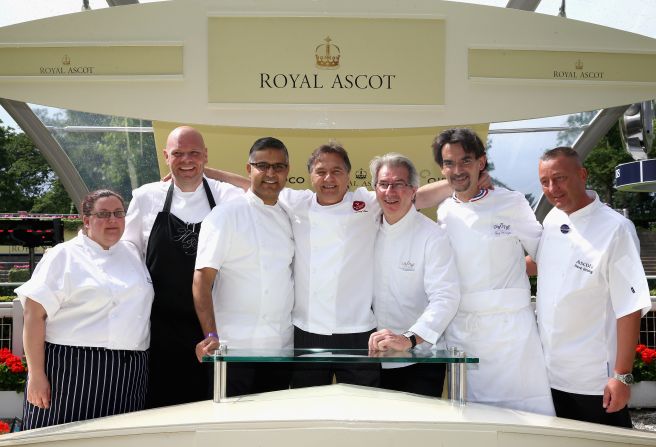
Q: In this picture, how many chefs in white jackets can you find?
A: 7